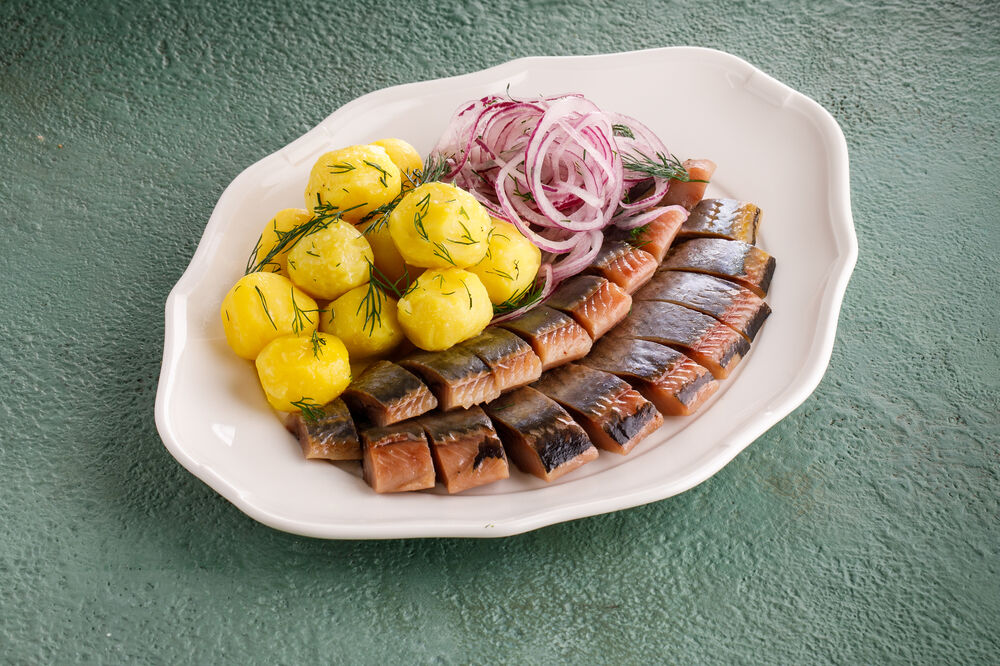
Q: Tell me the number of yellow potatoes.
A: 11